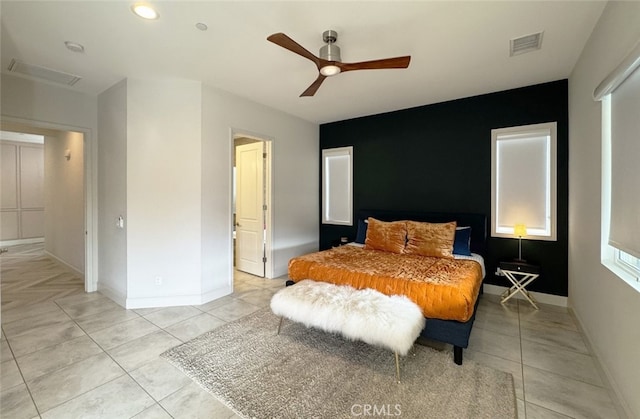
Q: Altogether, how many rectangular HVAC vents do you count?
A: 2